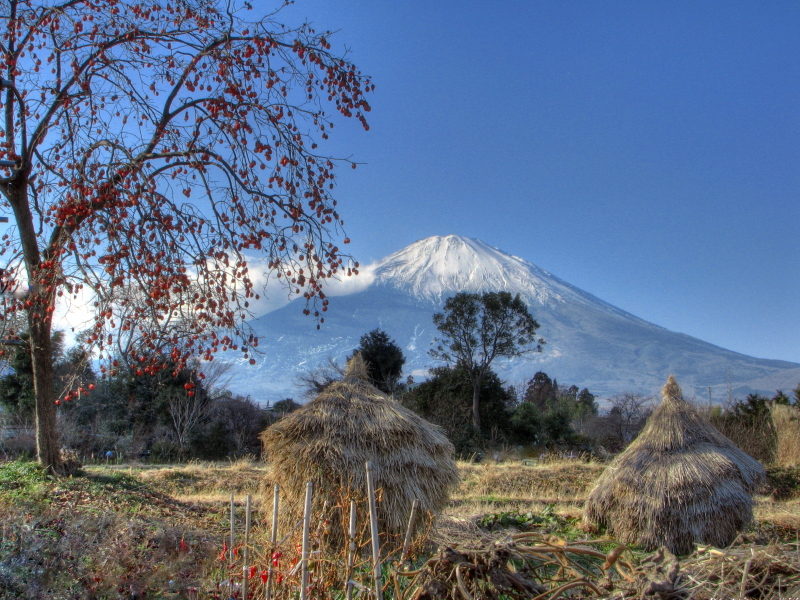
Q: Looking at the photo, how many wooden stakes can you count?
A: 7